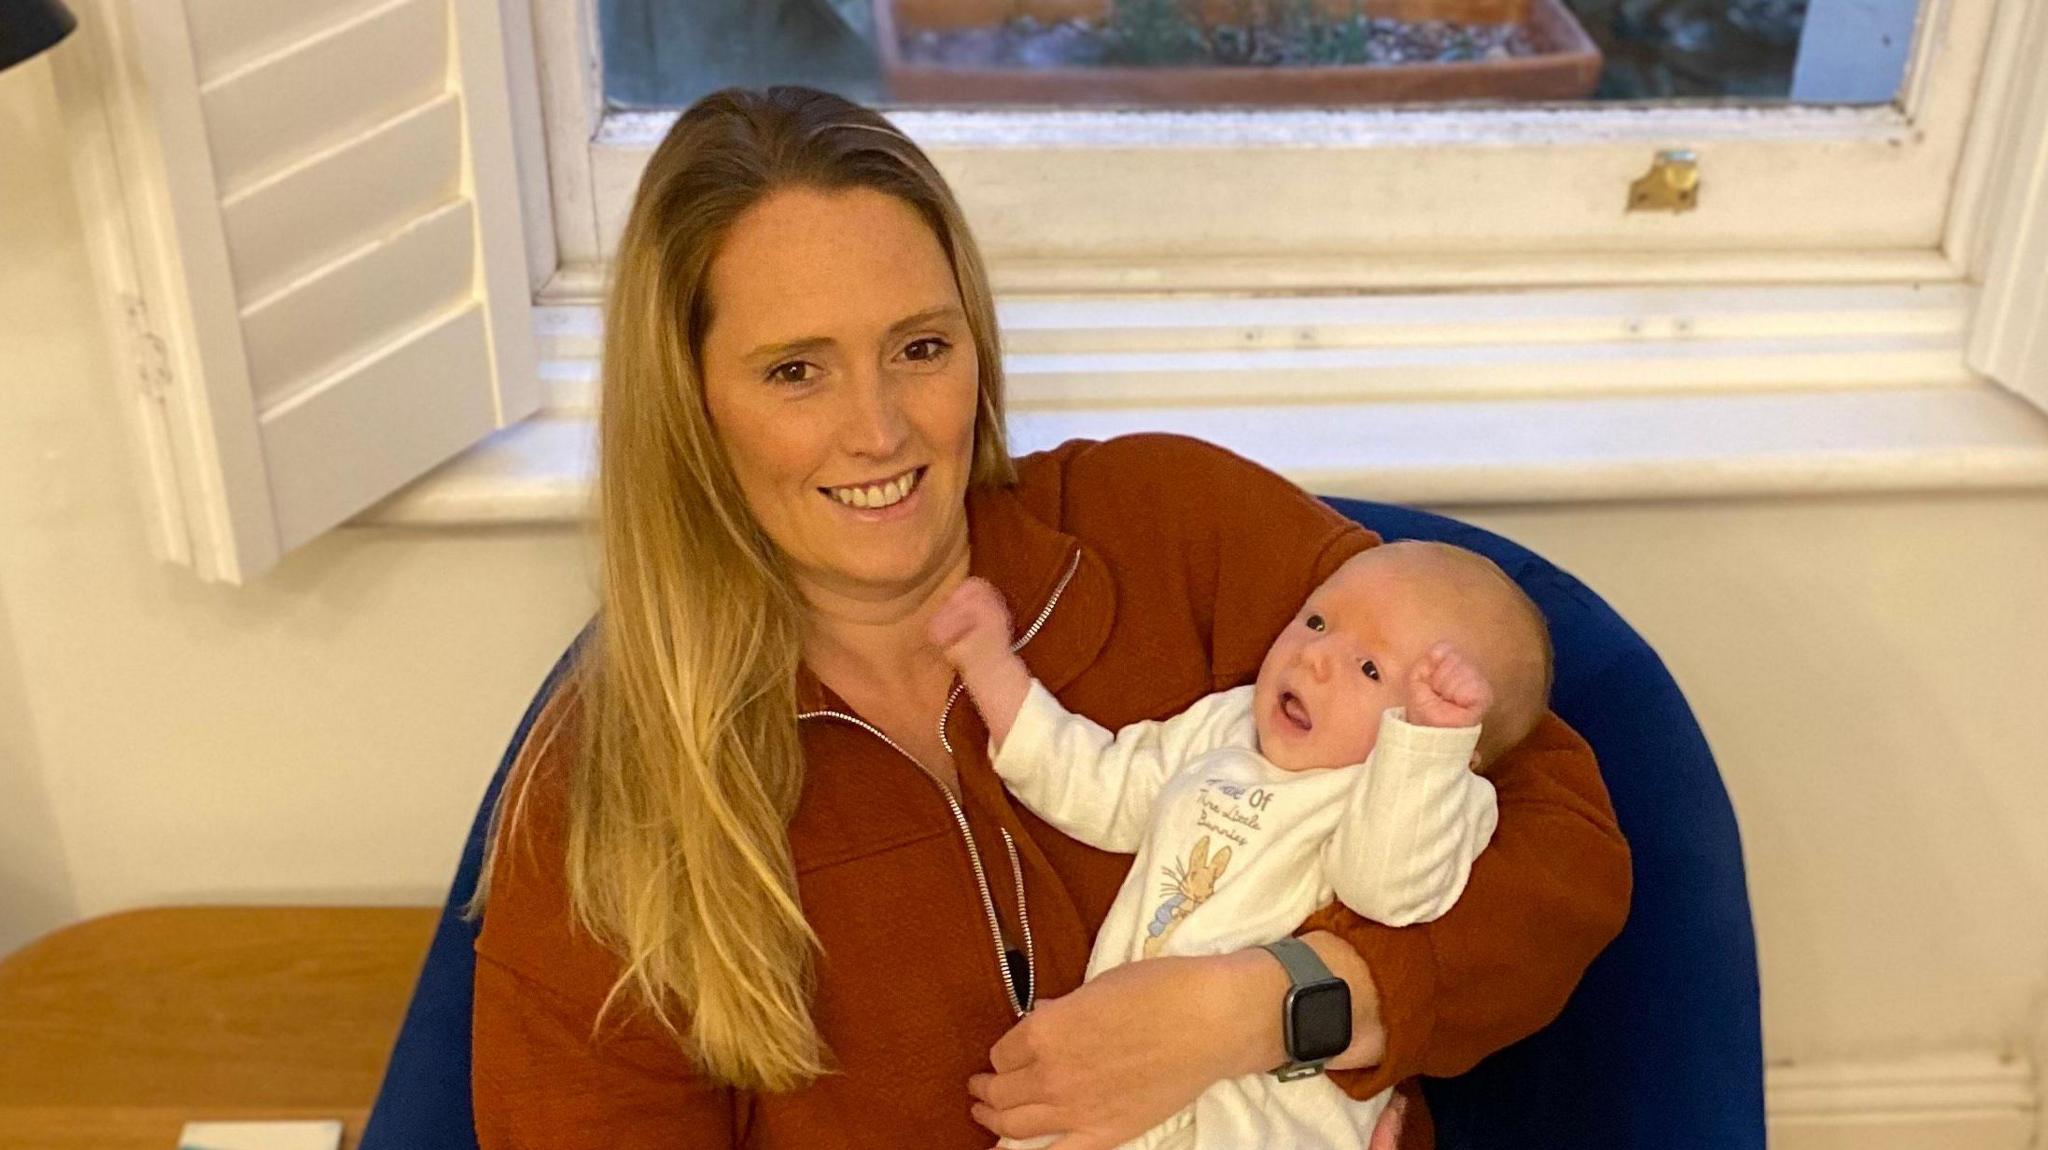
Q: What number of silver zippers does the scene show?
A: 1